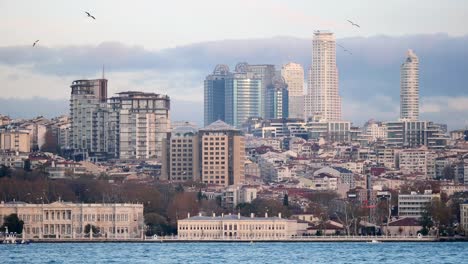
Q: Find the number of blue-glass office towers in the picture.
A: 3